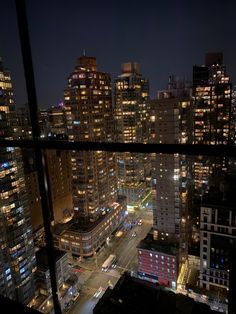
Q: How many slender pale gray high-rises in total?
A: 1